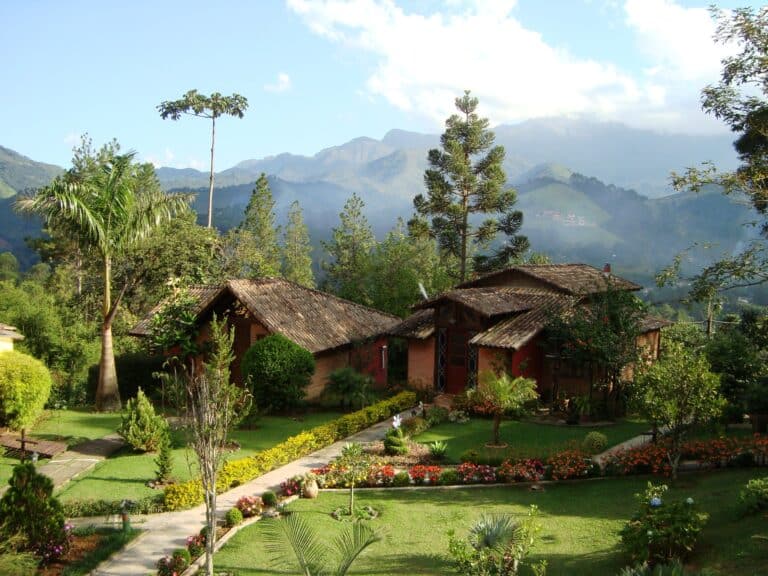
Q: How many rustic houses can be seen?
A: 2